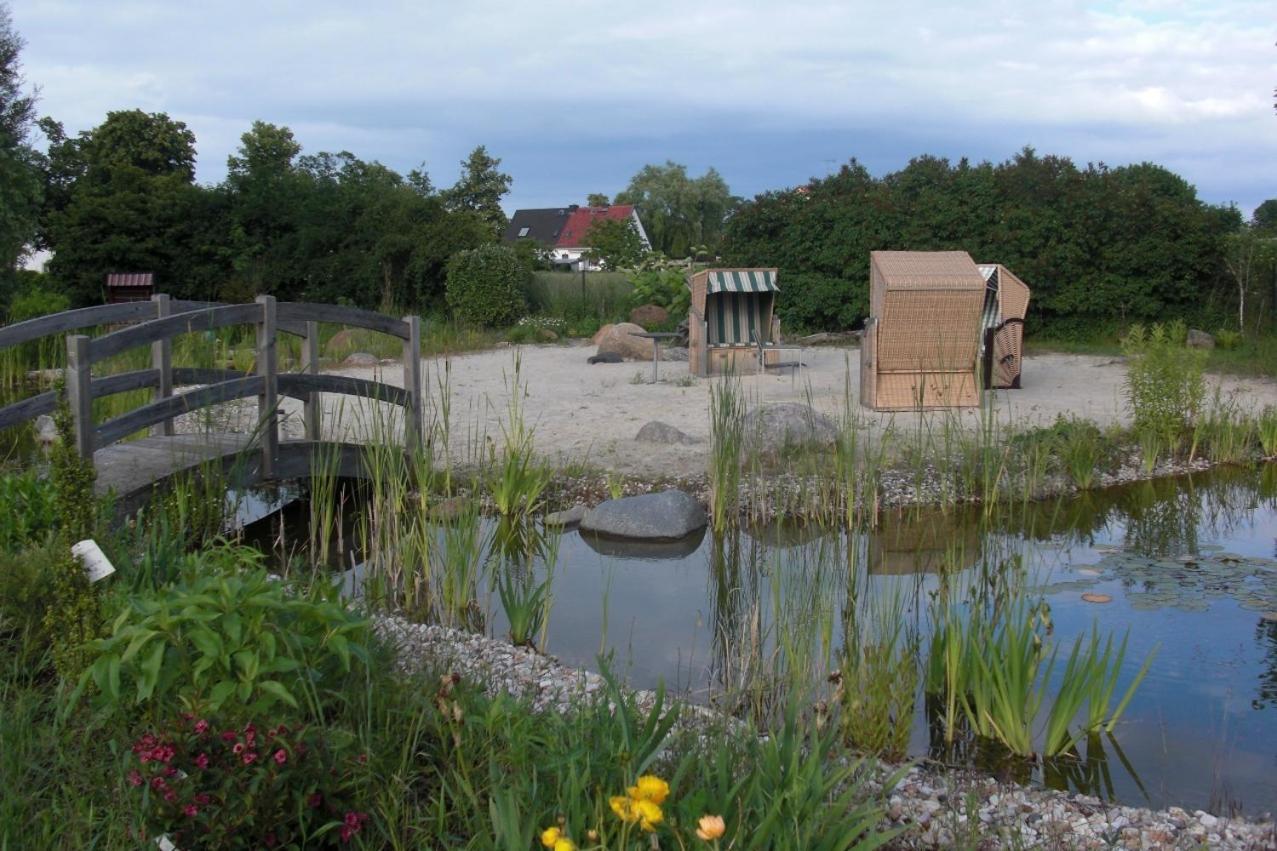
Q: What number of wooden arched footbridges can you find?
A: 1